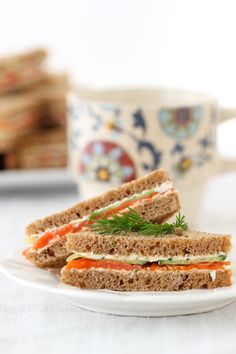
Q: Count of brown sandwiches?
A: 2